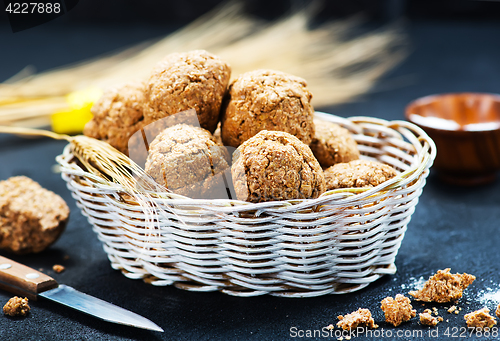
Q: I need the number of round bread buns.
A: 8